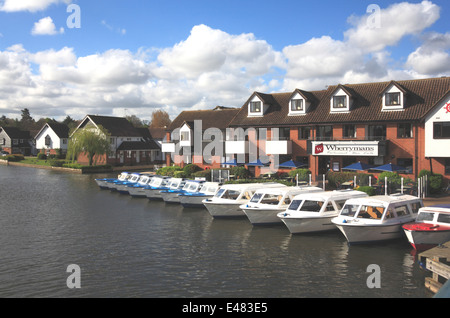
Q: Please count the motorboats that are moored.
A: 12